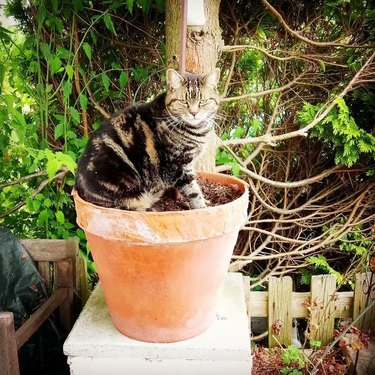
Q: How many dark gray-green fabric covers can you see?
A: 1